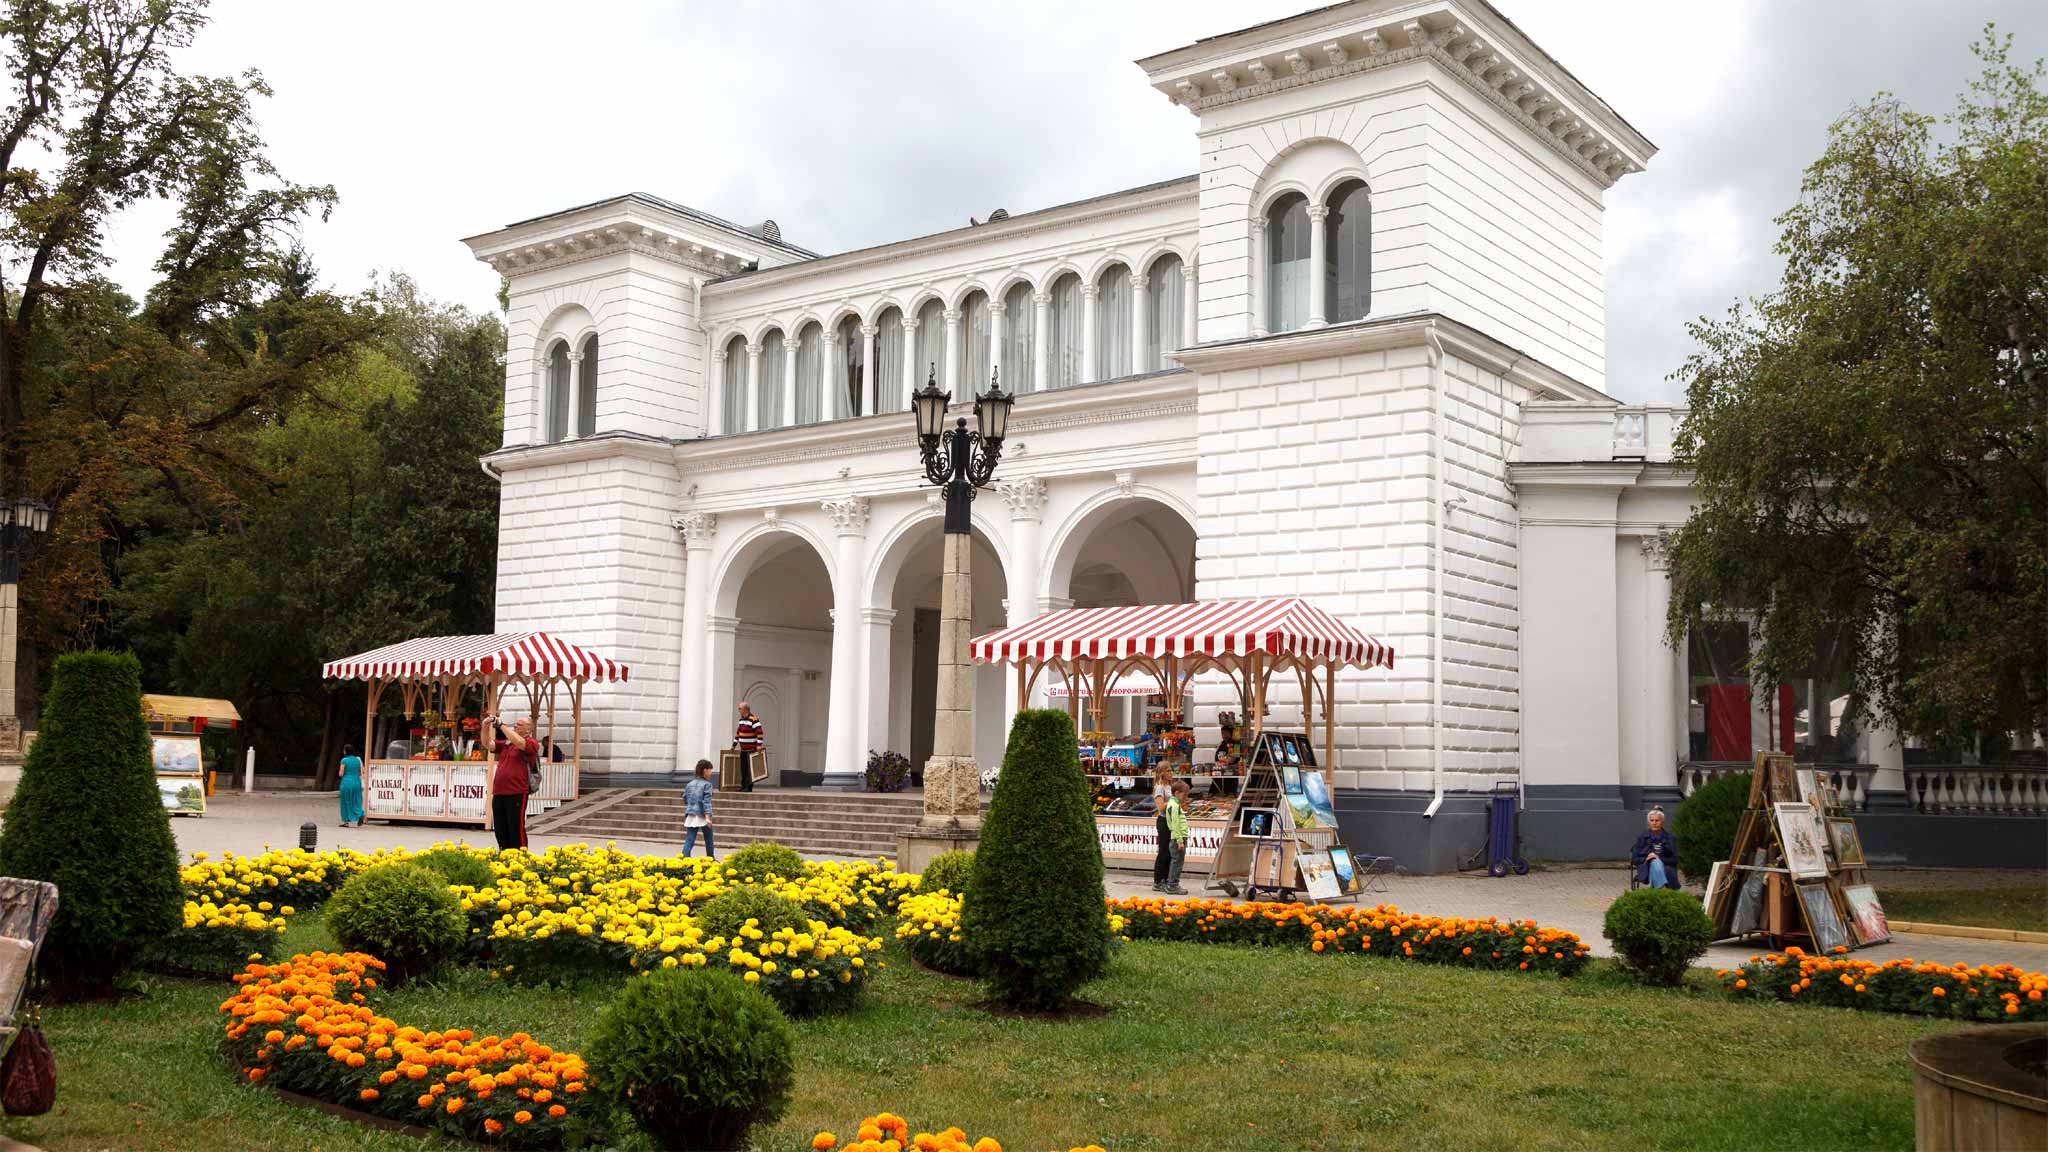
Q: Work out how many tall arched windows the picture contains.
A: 15